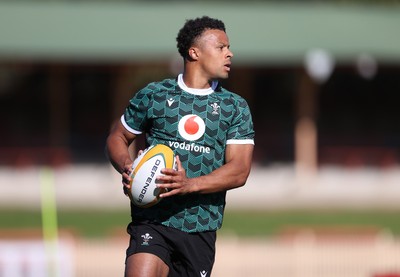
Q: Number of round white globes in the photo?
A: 2